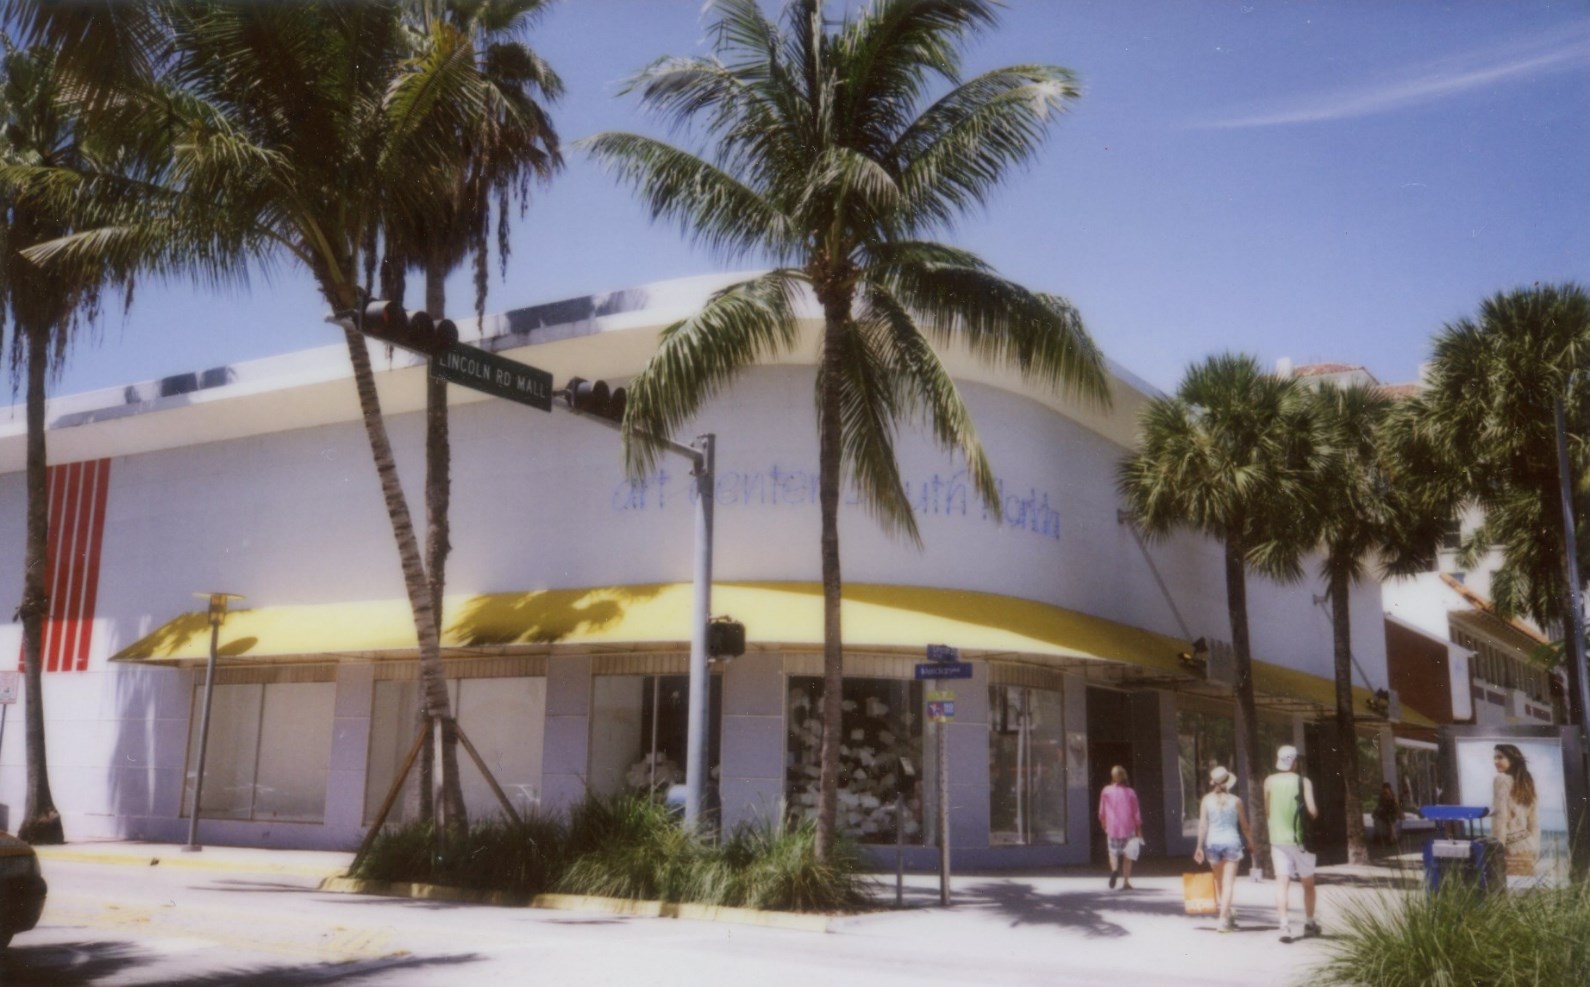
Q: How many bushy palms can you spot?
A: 3